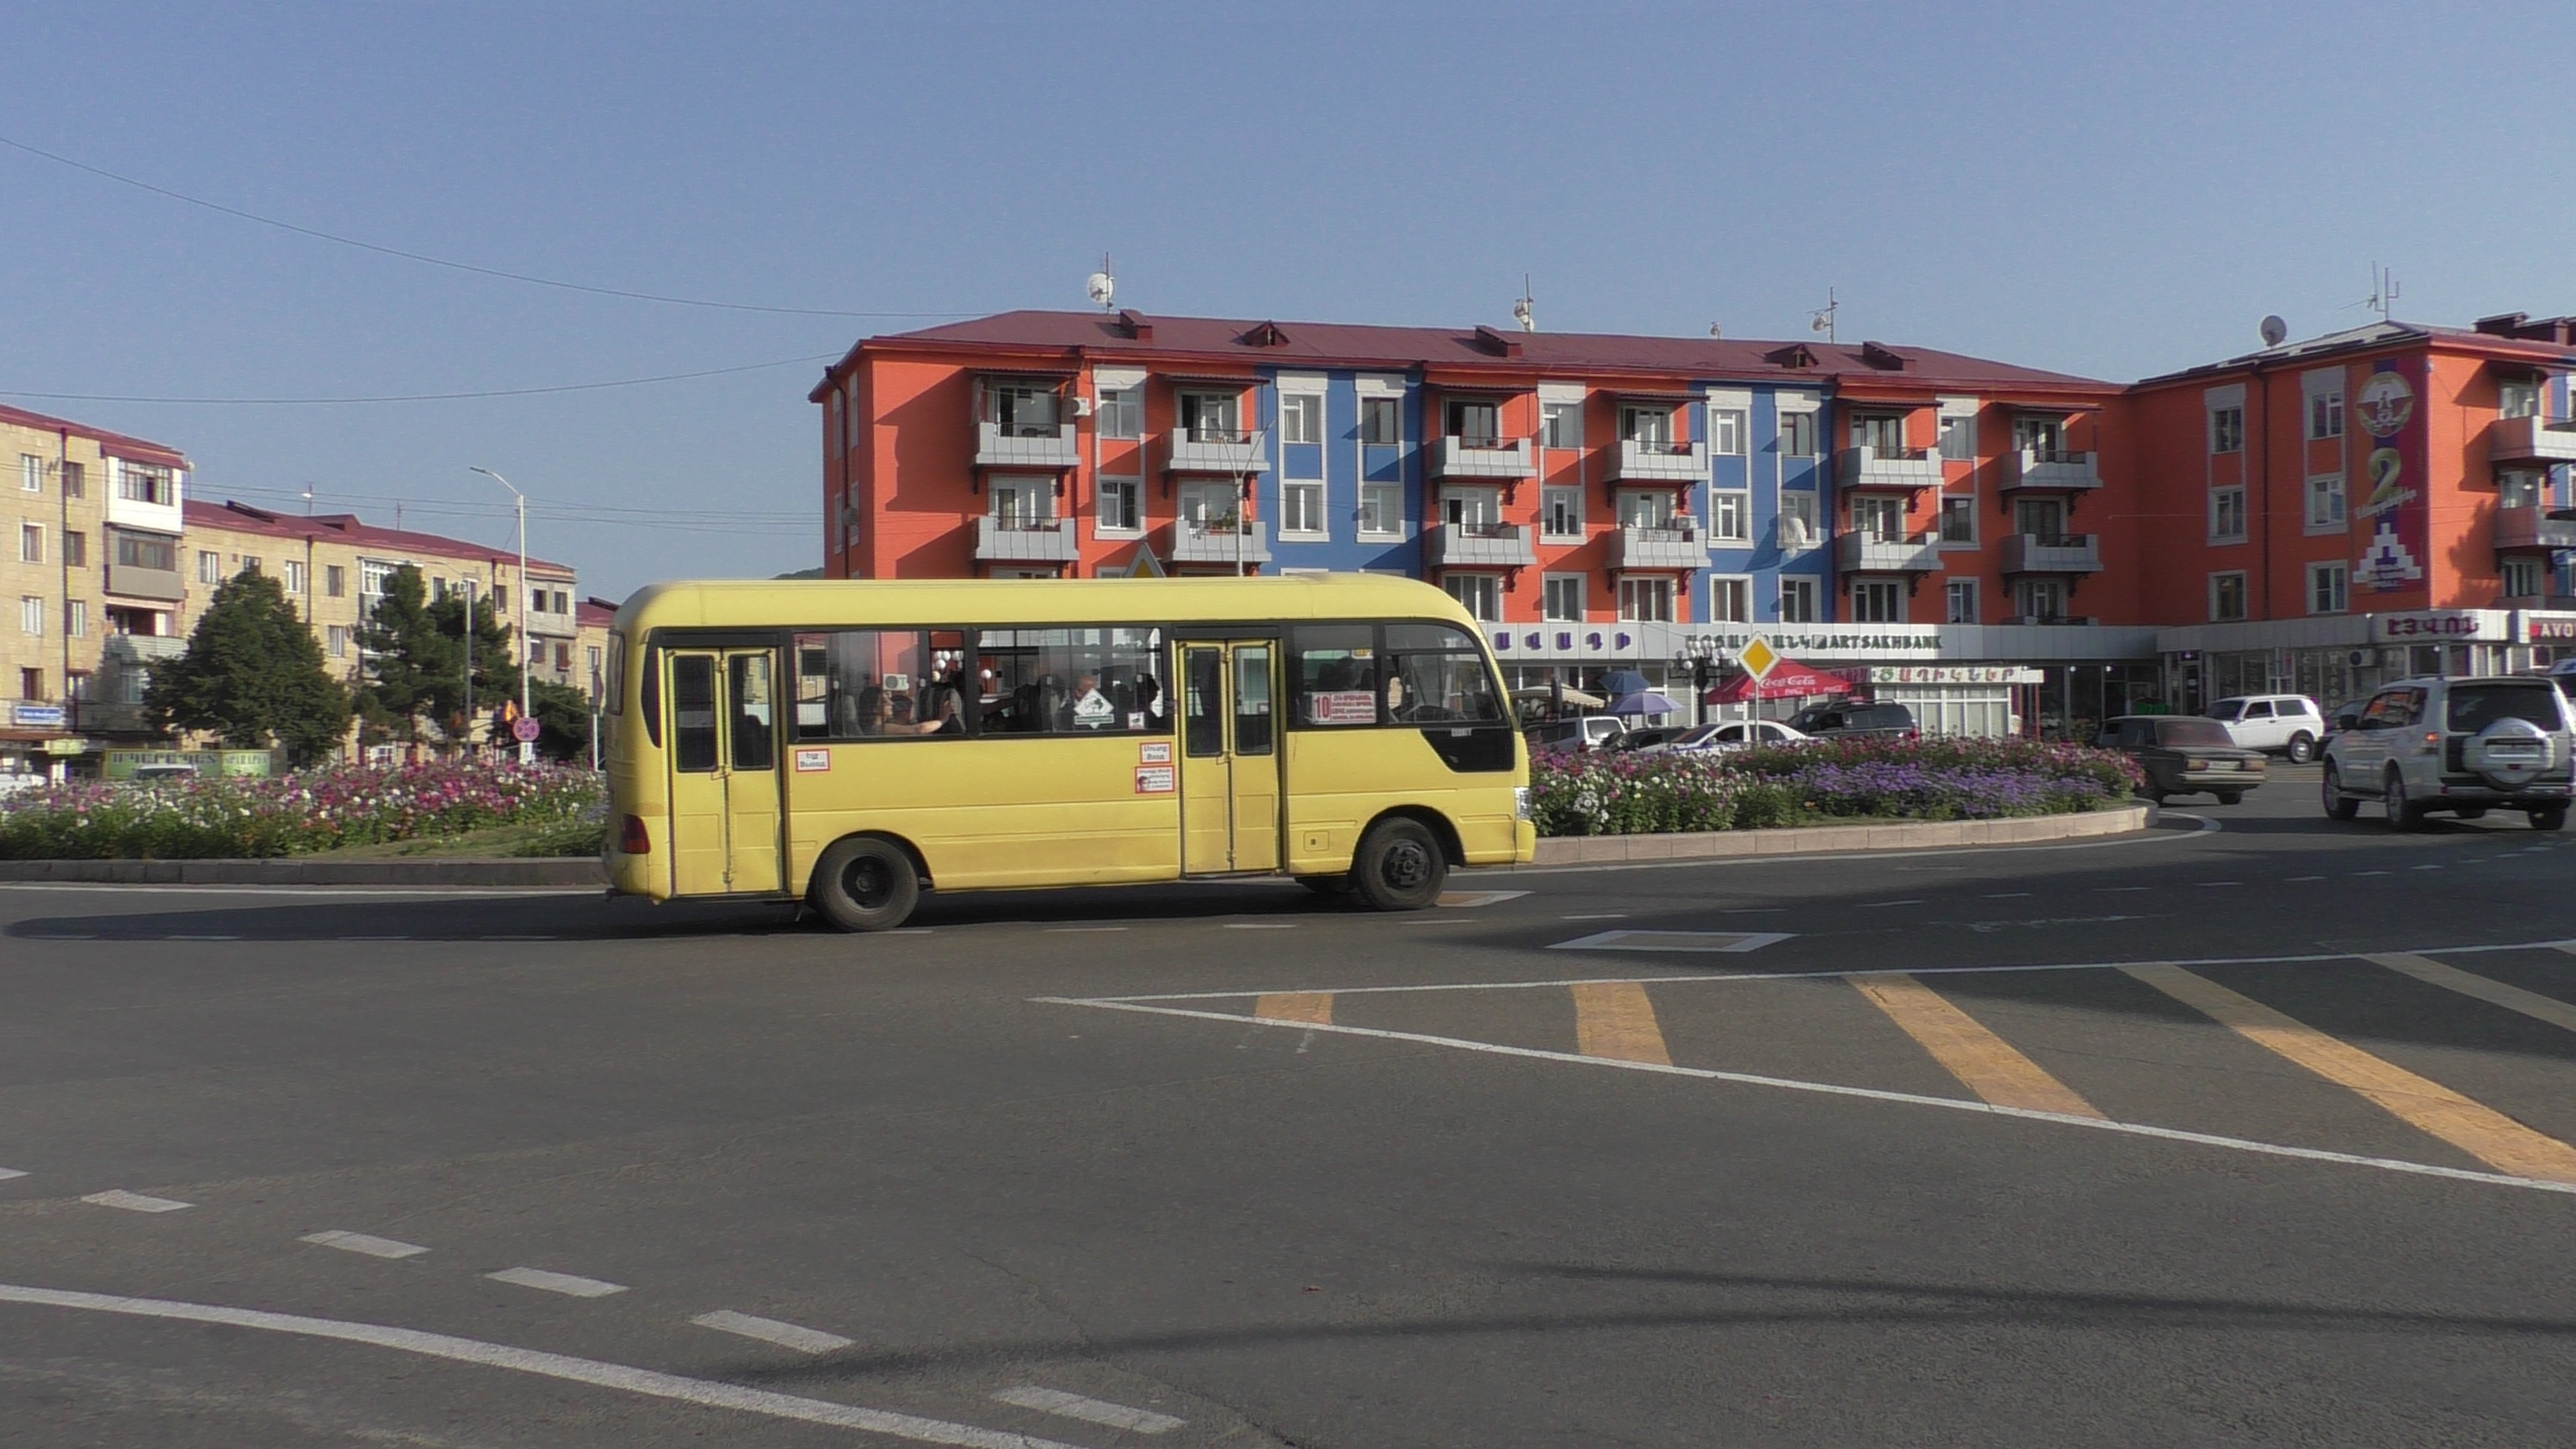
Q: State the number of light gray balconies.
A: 14